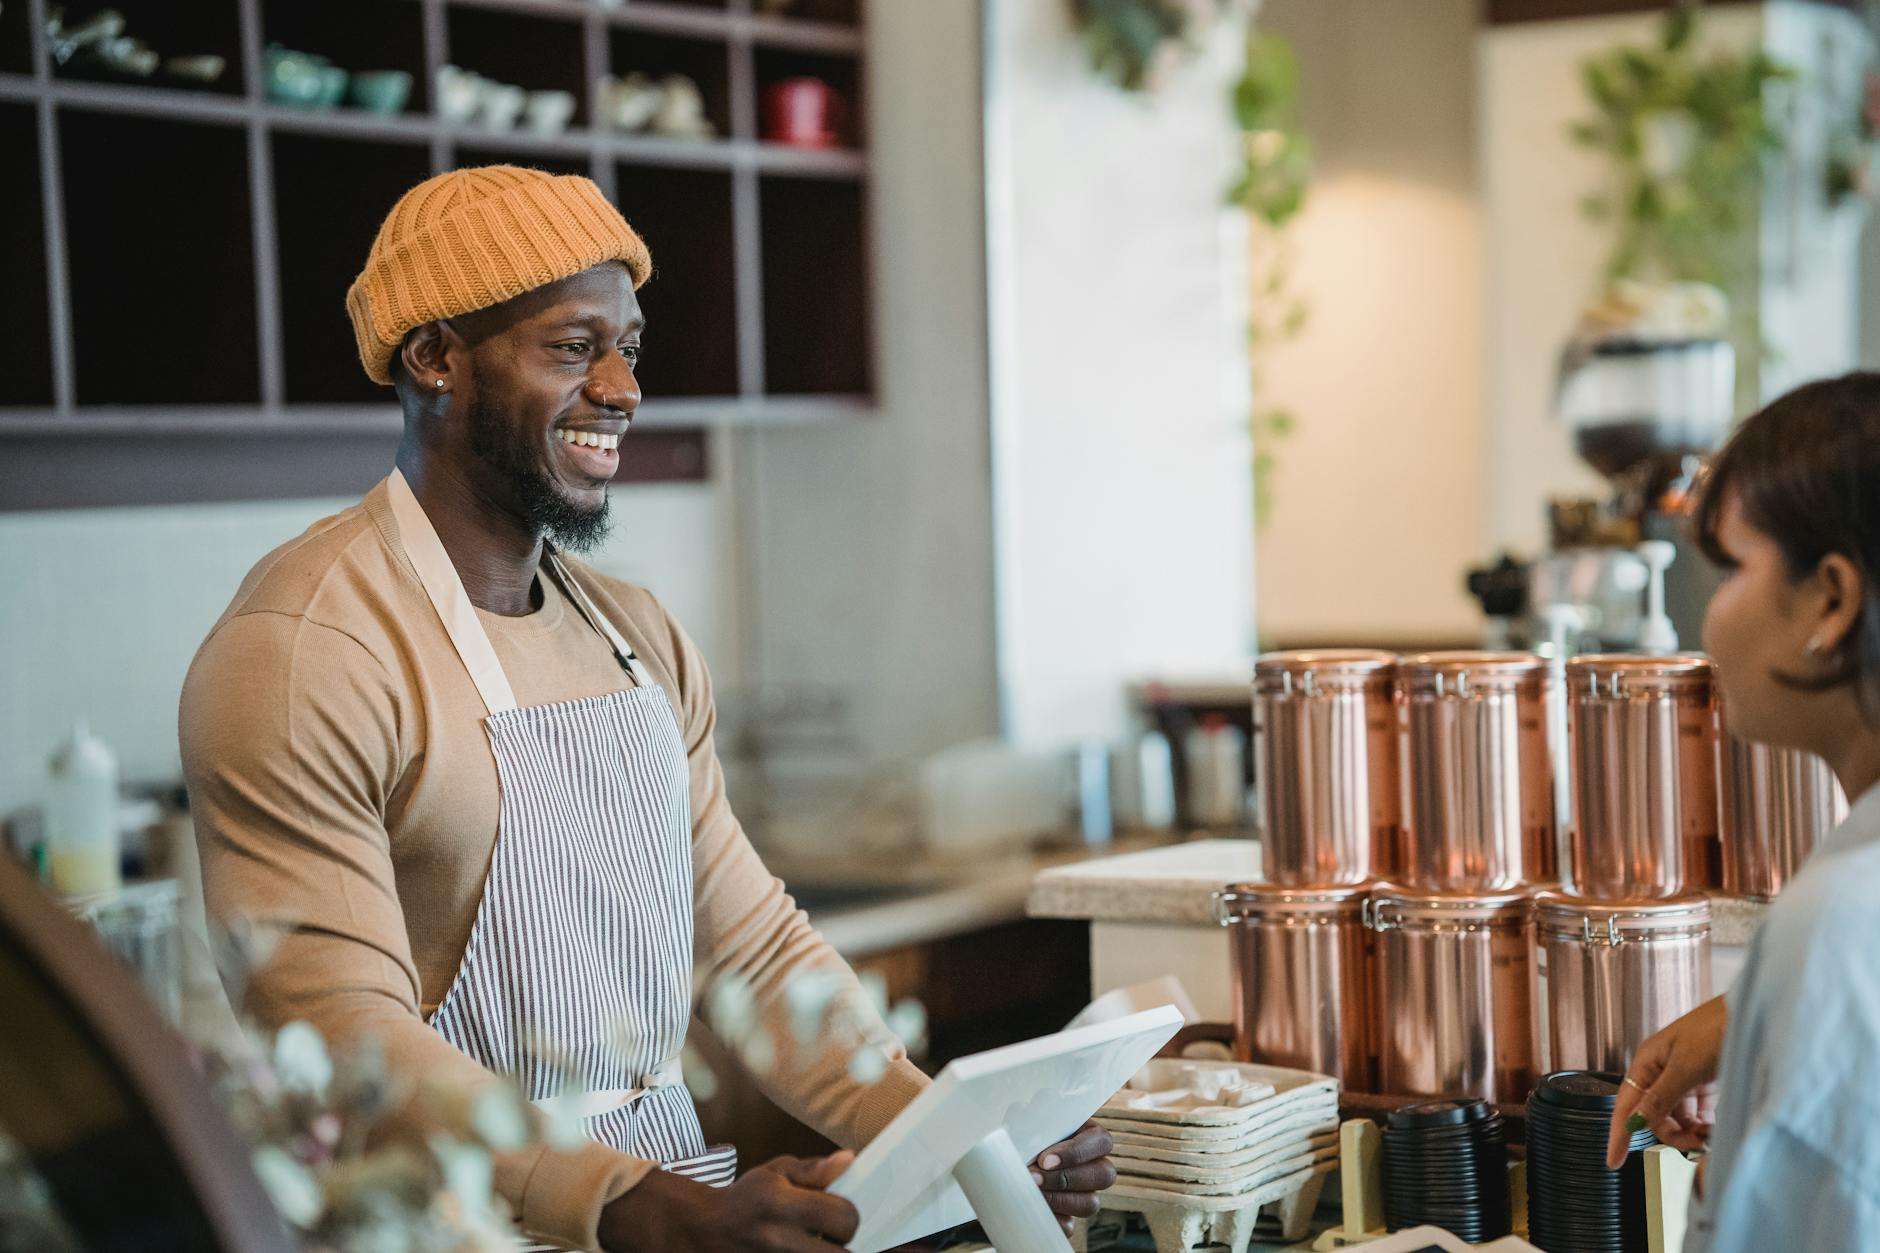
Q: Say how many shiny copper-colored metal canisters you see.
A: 7